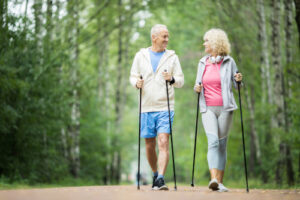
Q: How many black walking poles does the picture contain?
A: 4